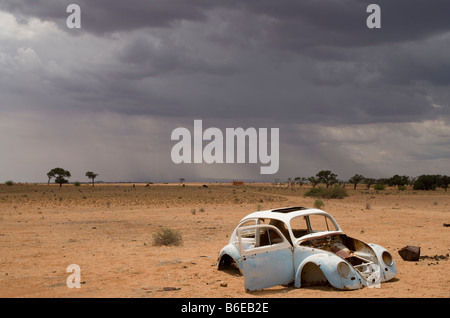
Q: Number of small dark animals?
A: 4